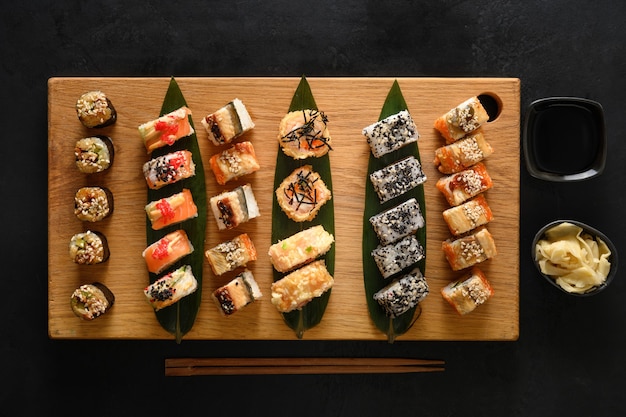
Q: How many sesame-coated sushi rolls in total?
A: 5